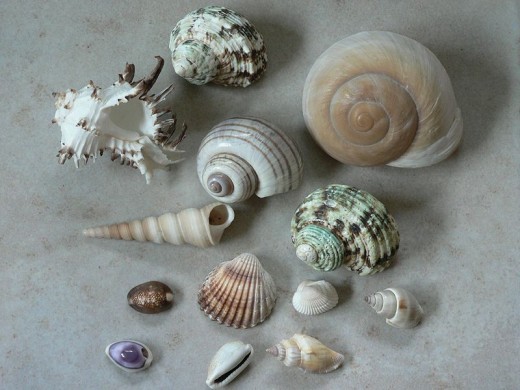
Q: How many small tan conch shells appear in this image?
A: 2